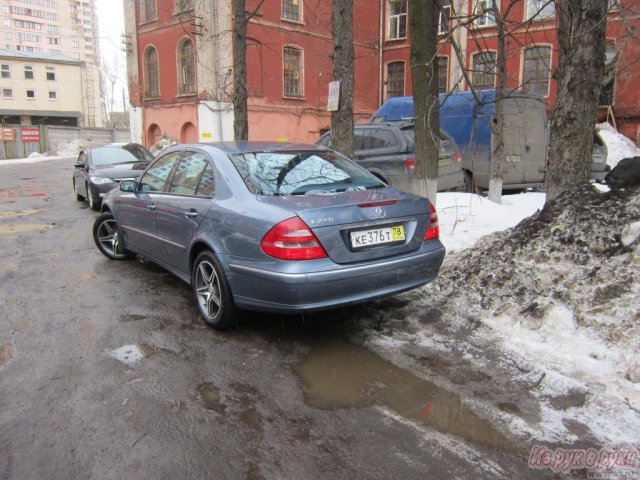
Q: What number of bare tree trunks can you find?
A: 5